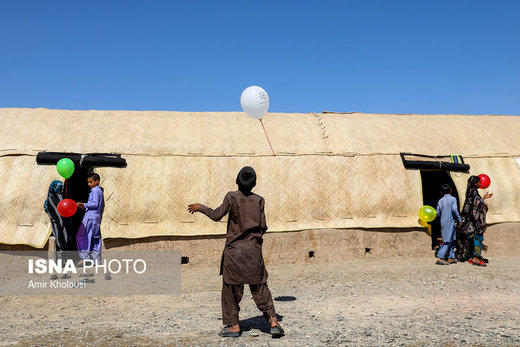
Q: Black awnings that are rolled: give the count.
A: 2